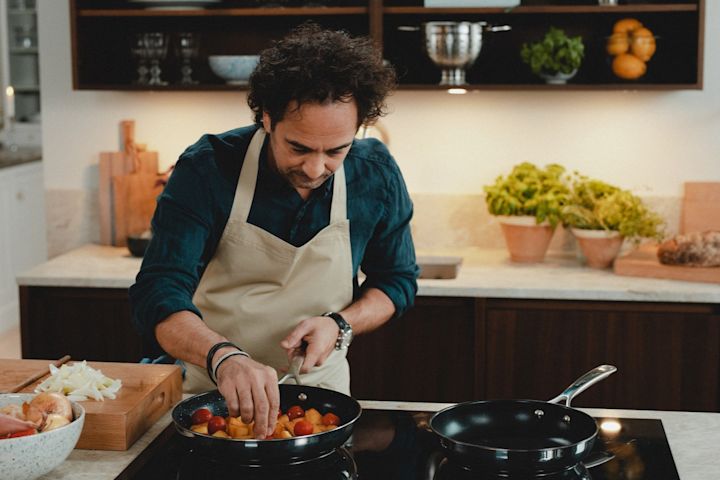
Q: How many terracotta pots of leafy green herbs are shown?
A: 2